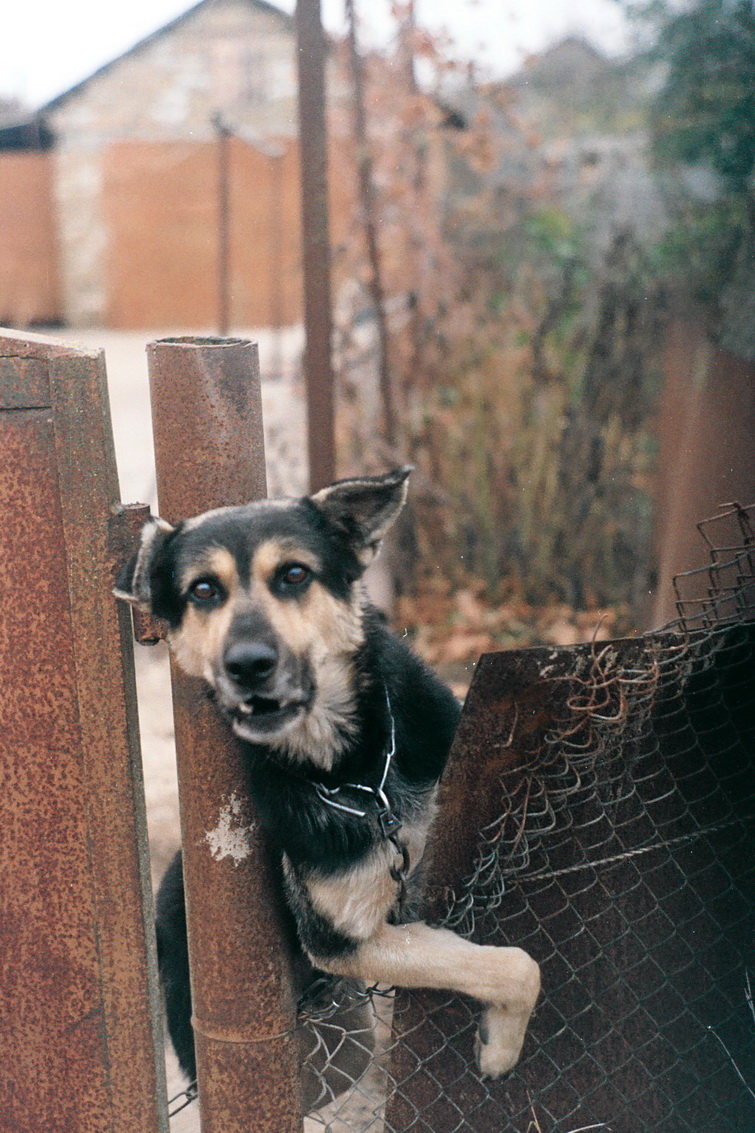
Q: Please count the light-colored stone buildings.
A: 1